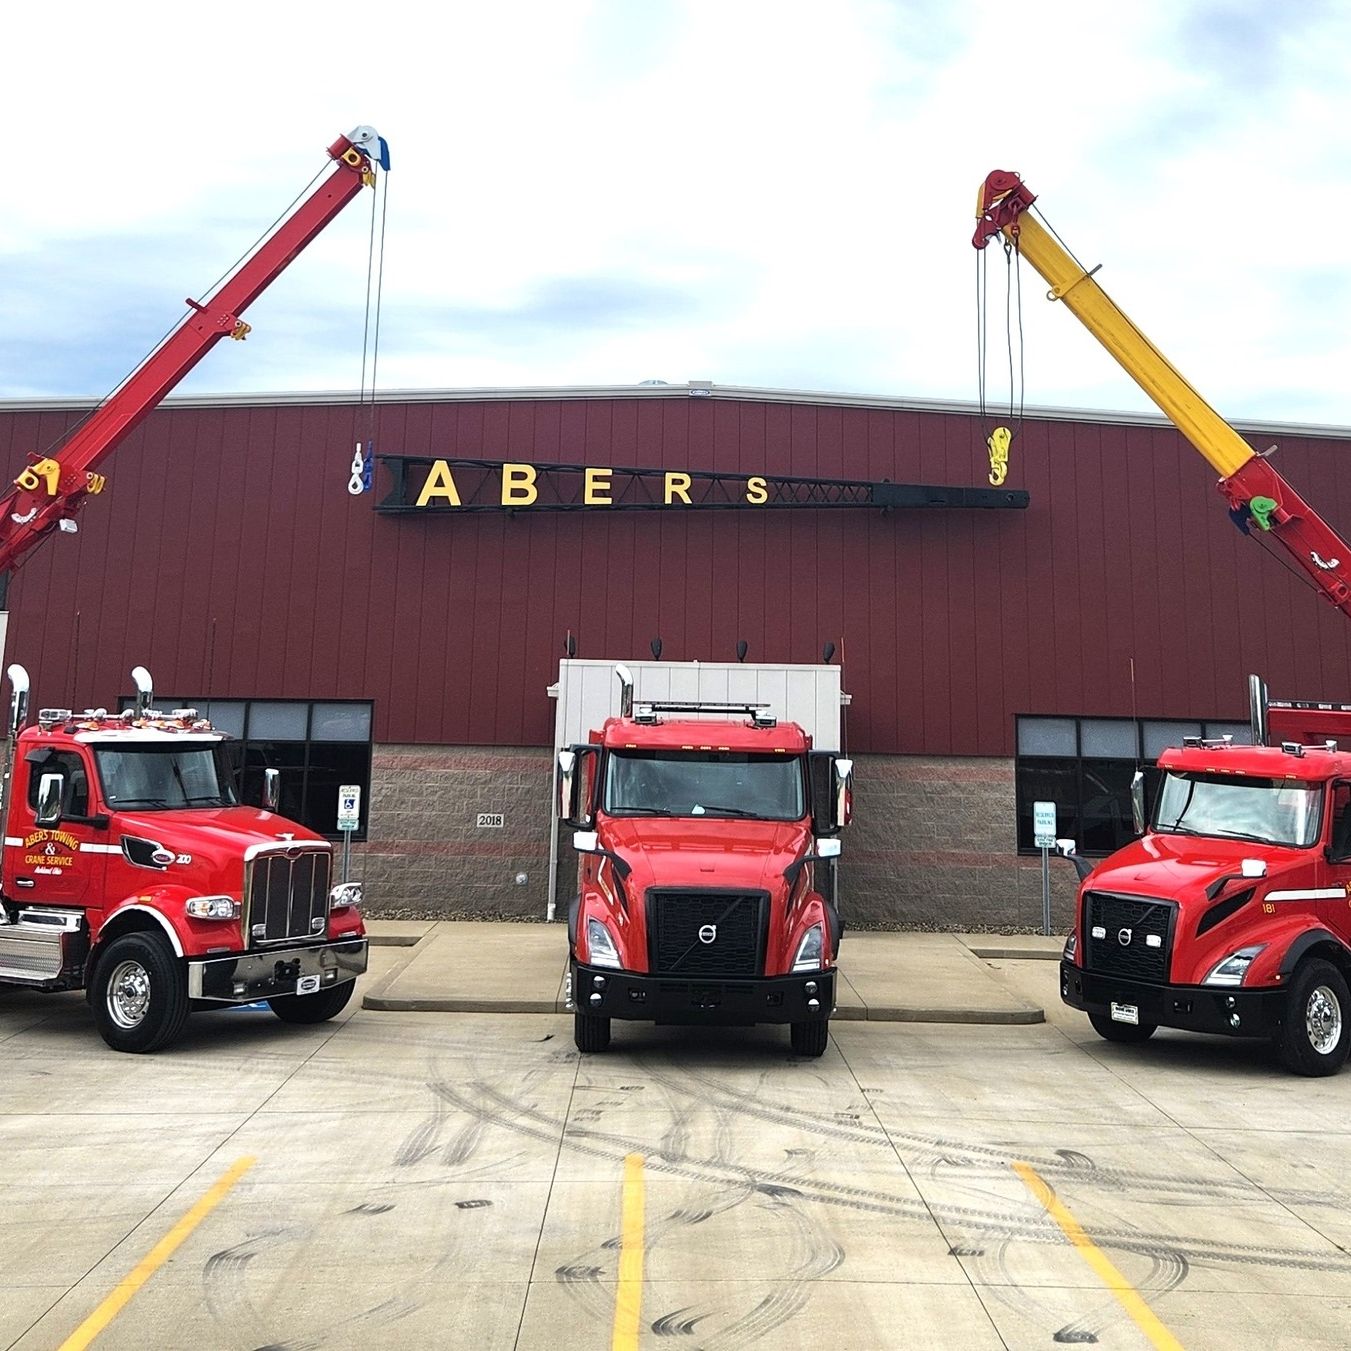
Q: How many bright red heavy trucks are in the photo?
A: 3